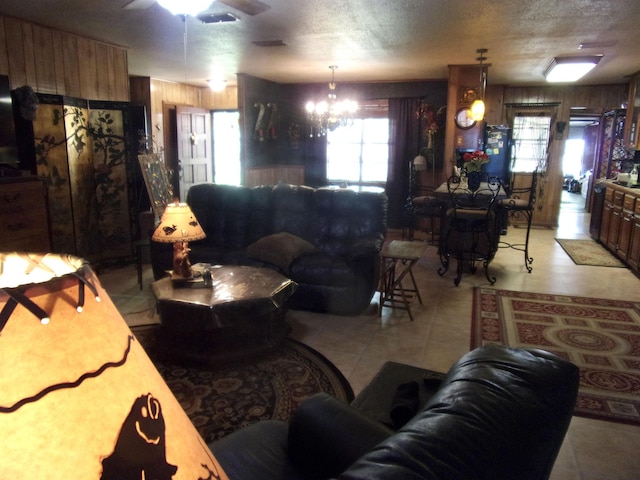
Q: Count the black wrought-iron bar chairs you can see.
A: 3